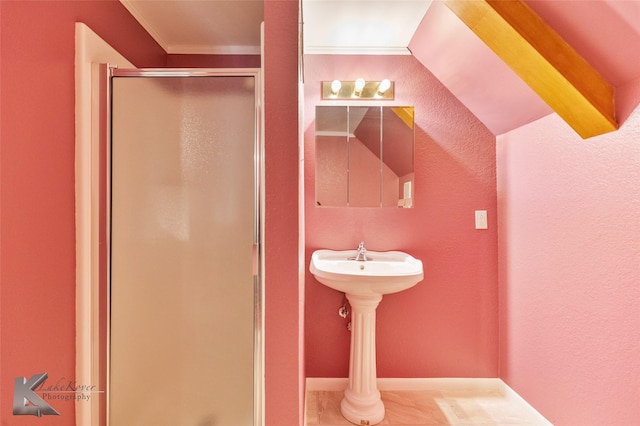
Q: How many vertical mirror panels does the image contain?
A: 3